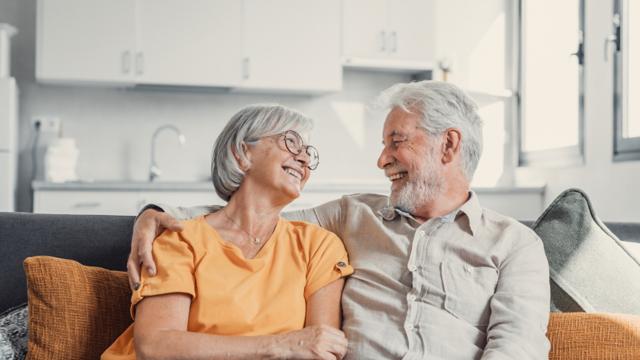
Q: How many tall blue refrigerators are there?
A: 0